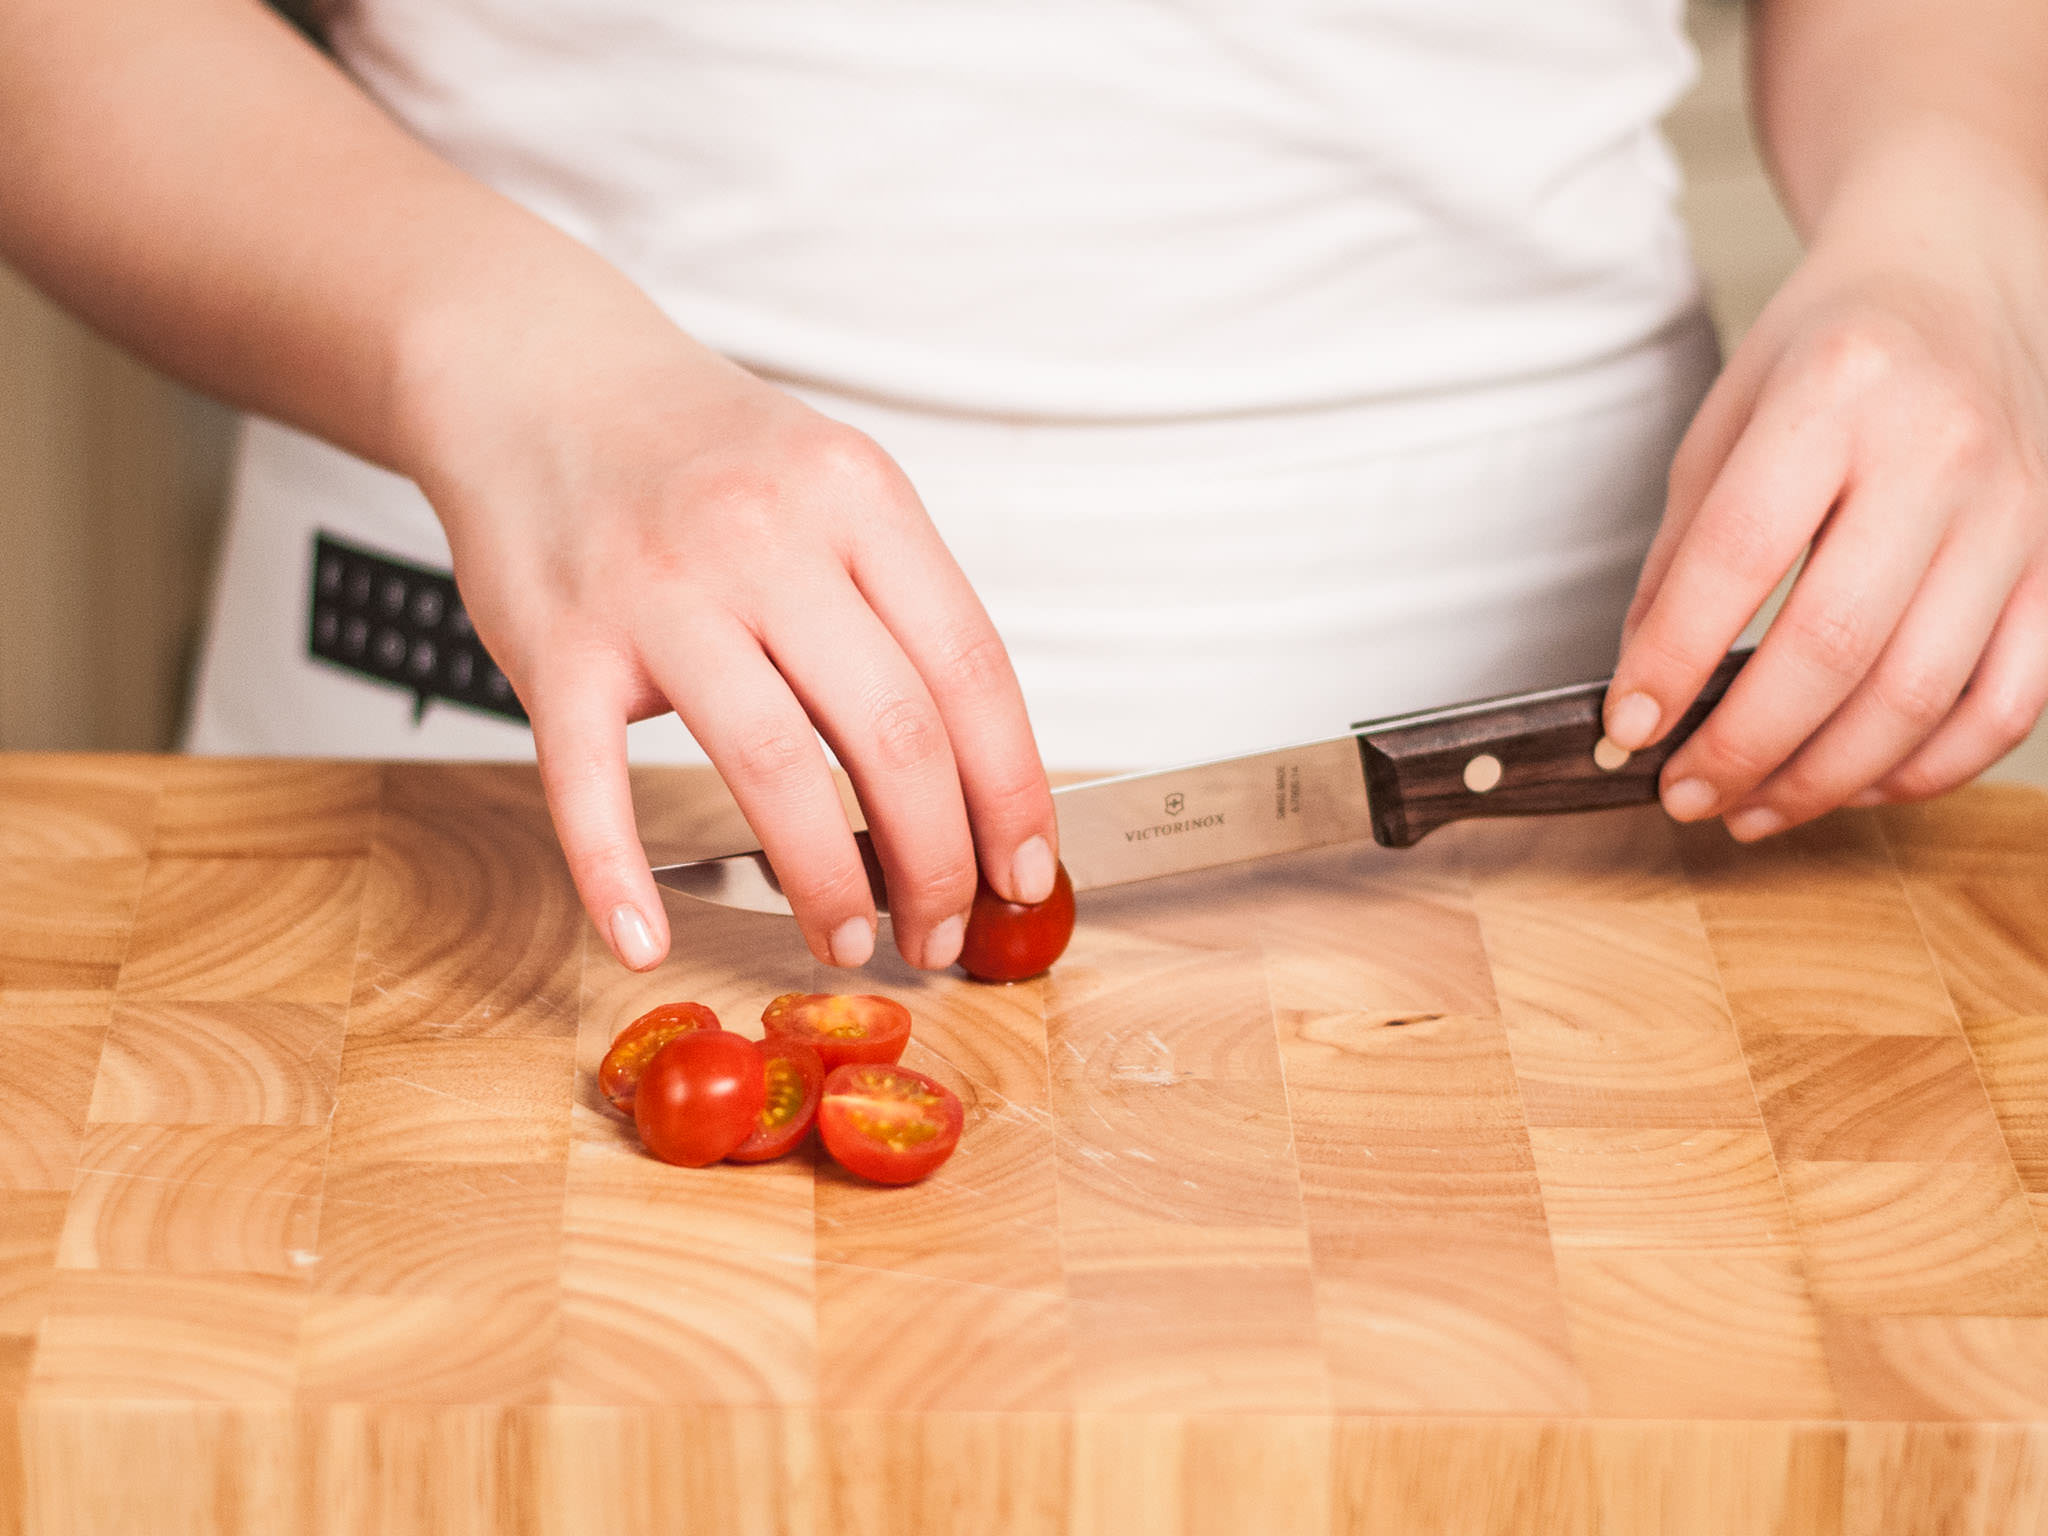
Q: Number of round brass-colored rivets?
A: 2